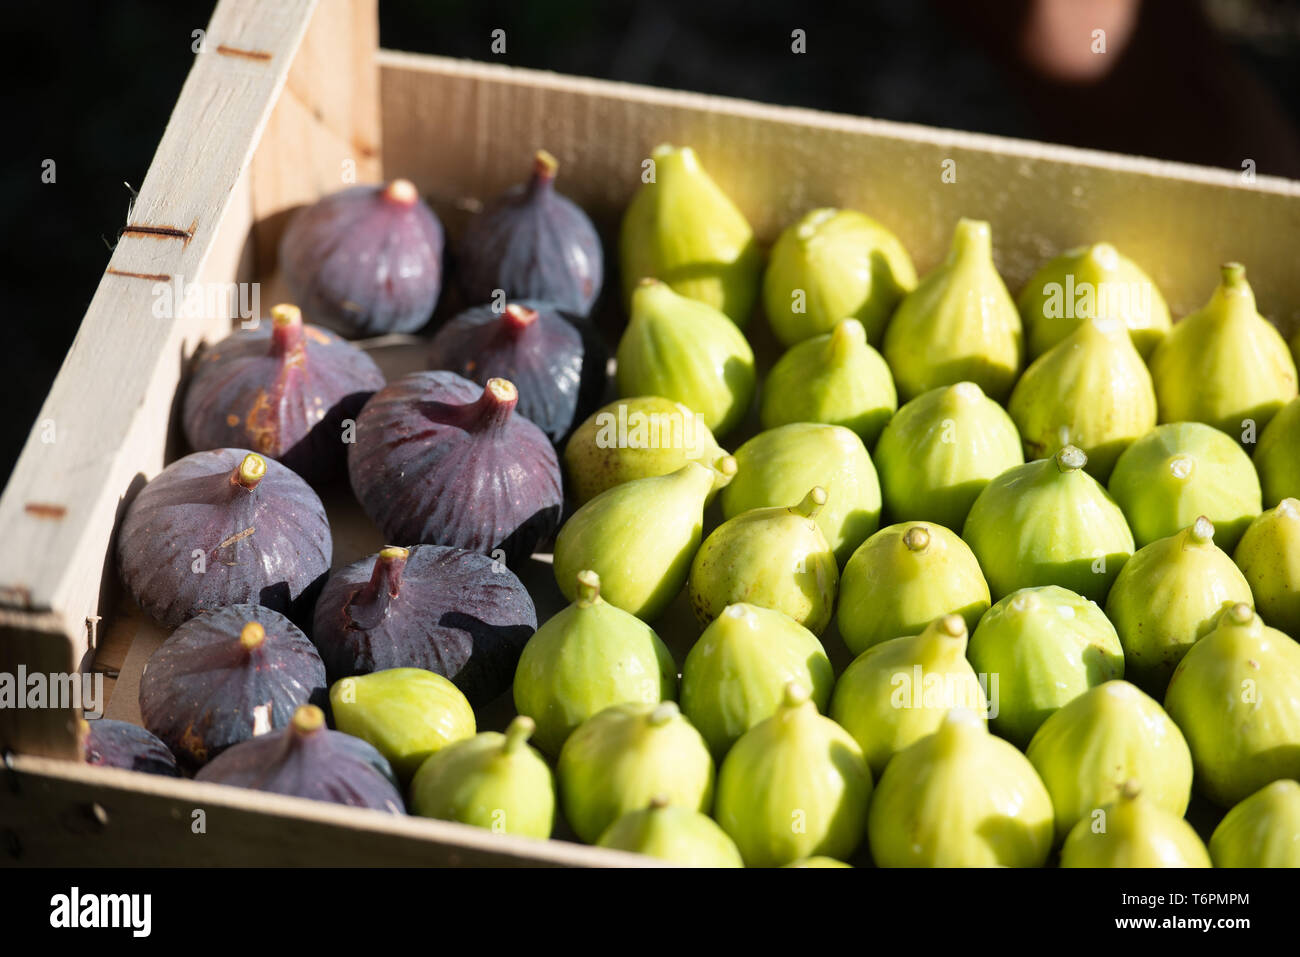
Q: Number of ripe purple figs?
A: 10